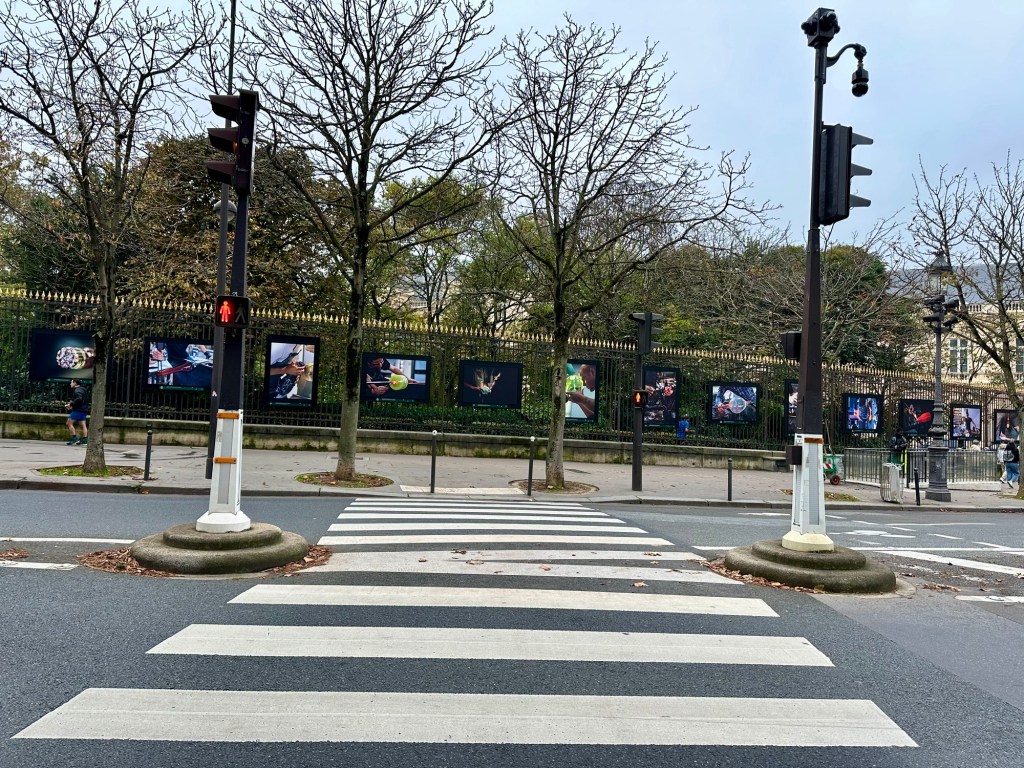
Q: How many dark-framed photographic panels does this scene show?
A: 13